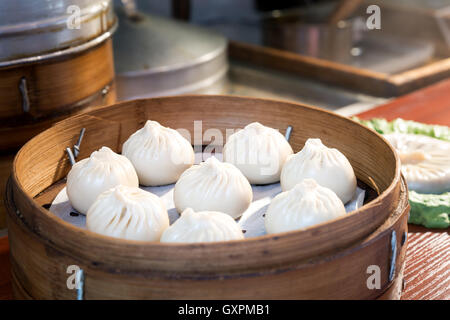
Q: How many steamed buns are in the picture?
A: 8